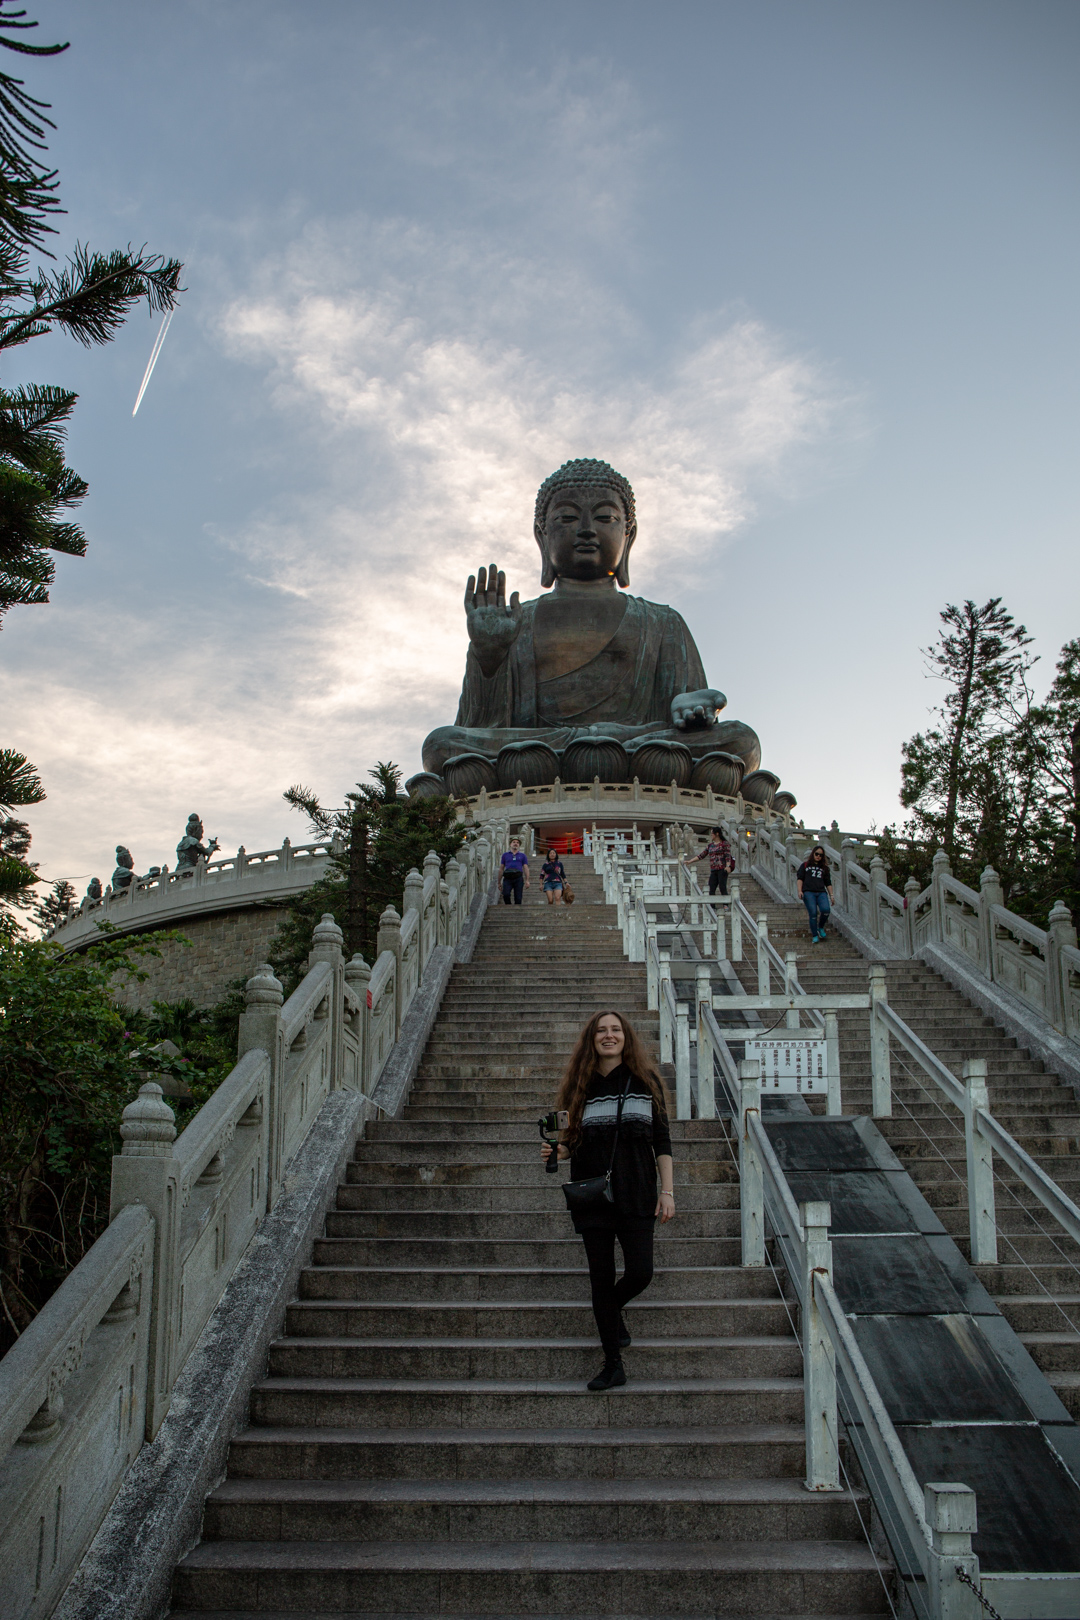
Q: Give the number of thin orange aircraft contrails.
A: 0